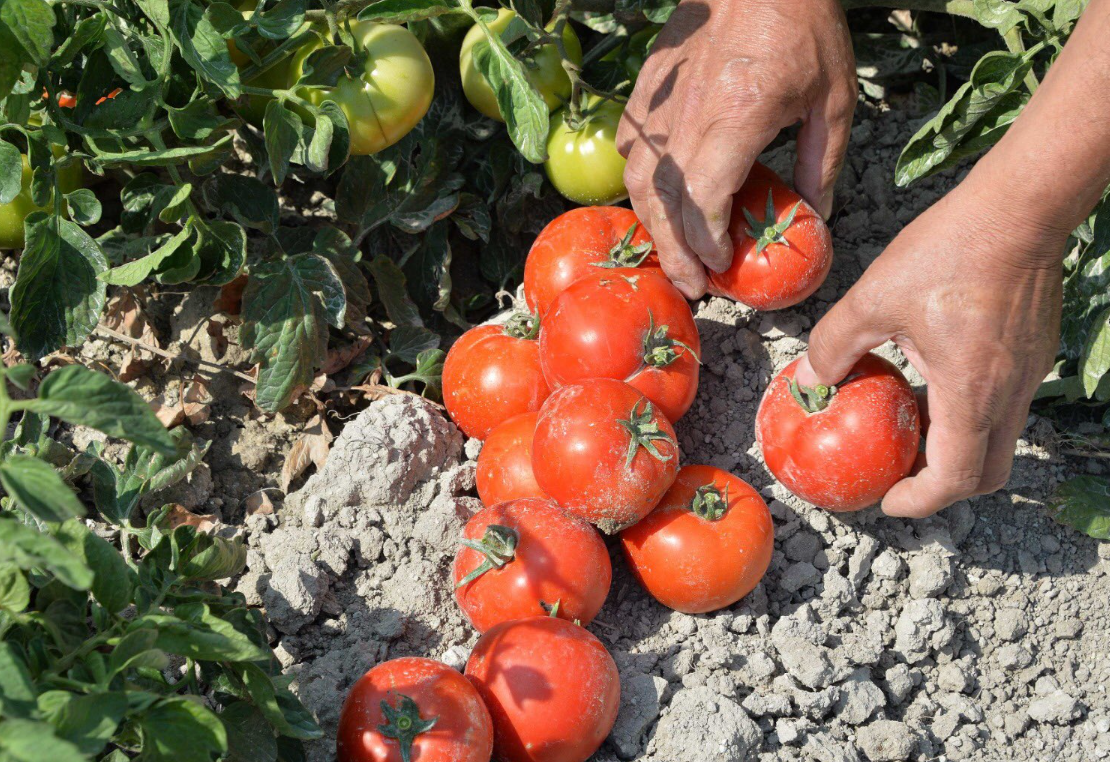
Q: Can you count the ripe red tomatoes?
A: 11